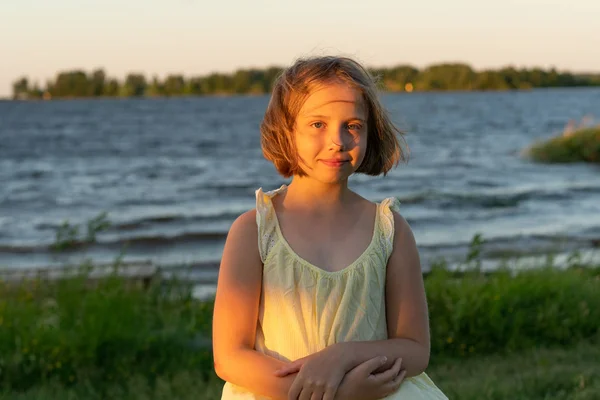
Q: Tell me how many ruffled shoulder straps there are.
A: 2